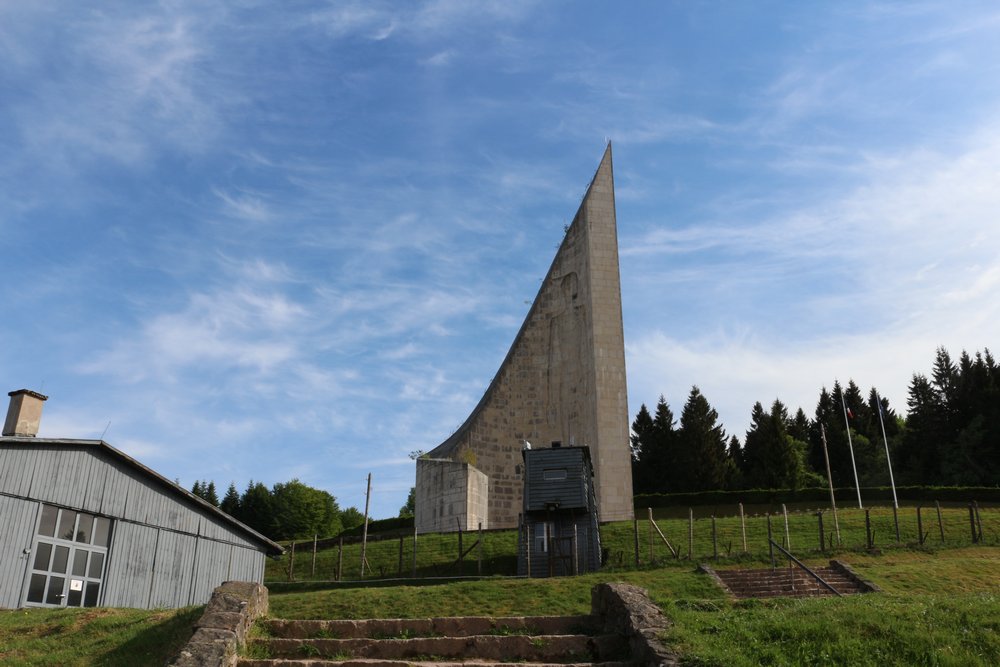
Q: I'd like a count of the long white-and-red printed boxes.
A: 0